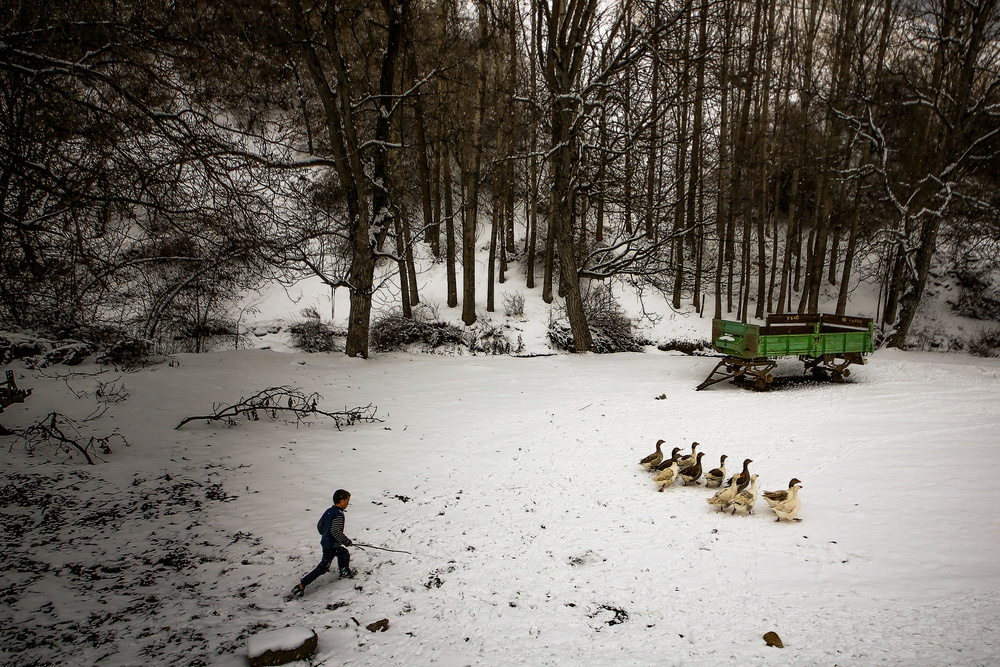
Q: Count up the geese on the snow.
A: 11